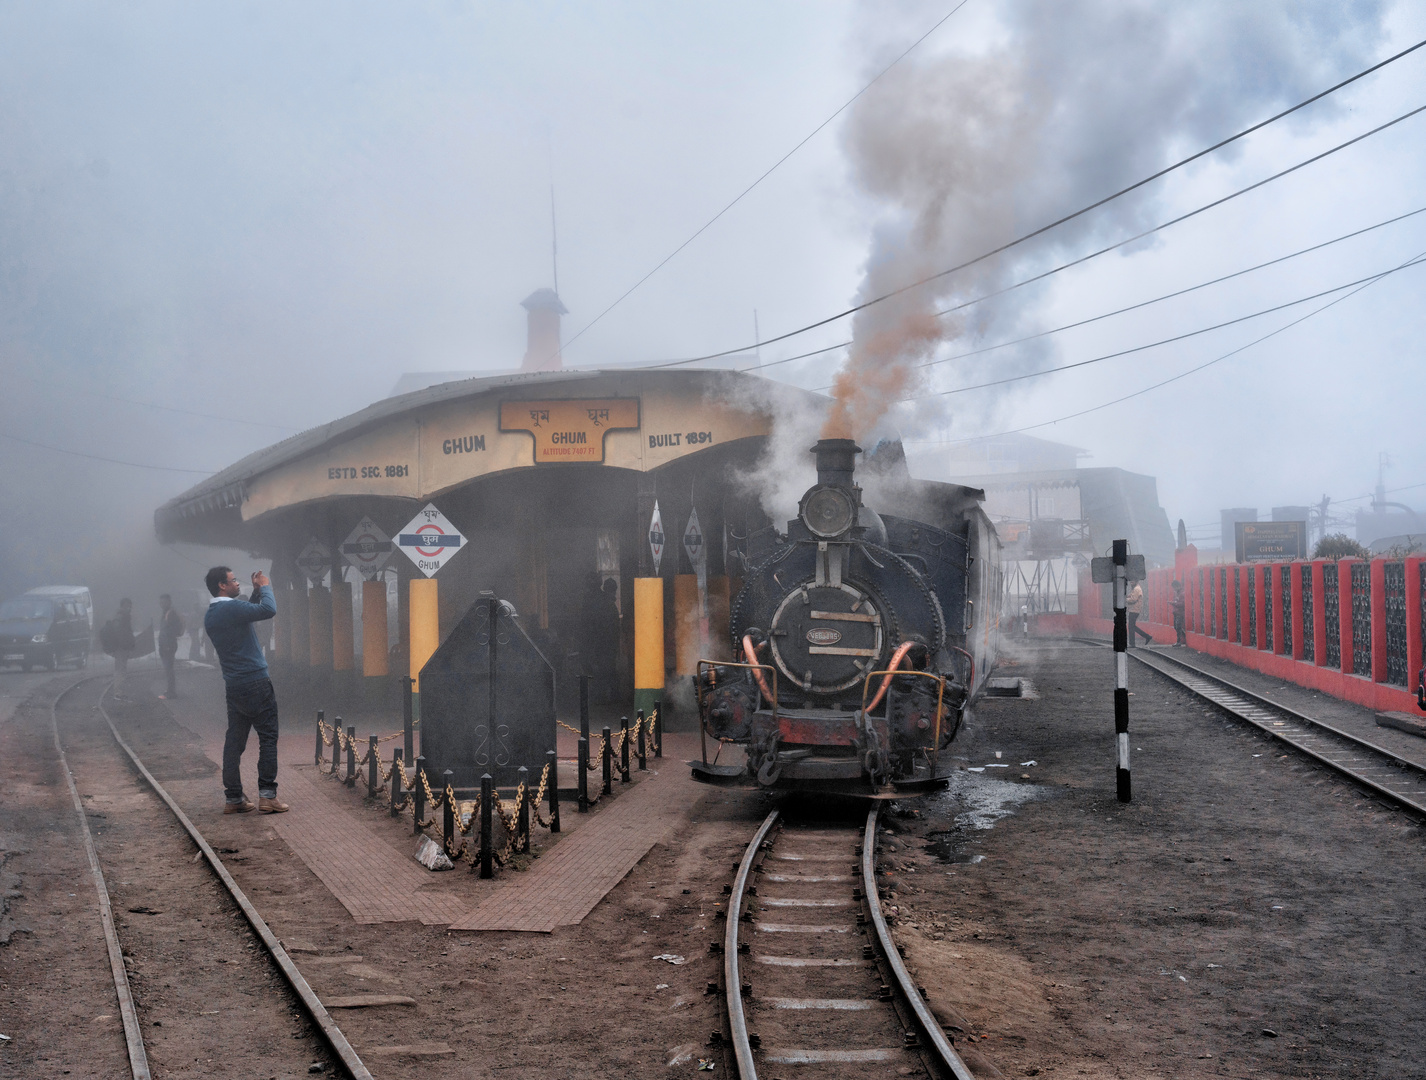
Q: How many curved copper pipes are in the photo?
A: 2